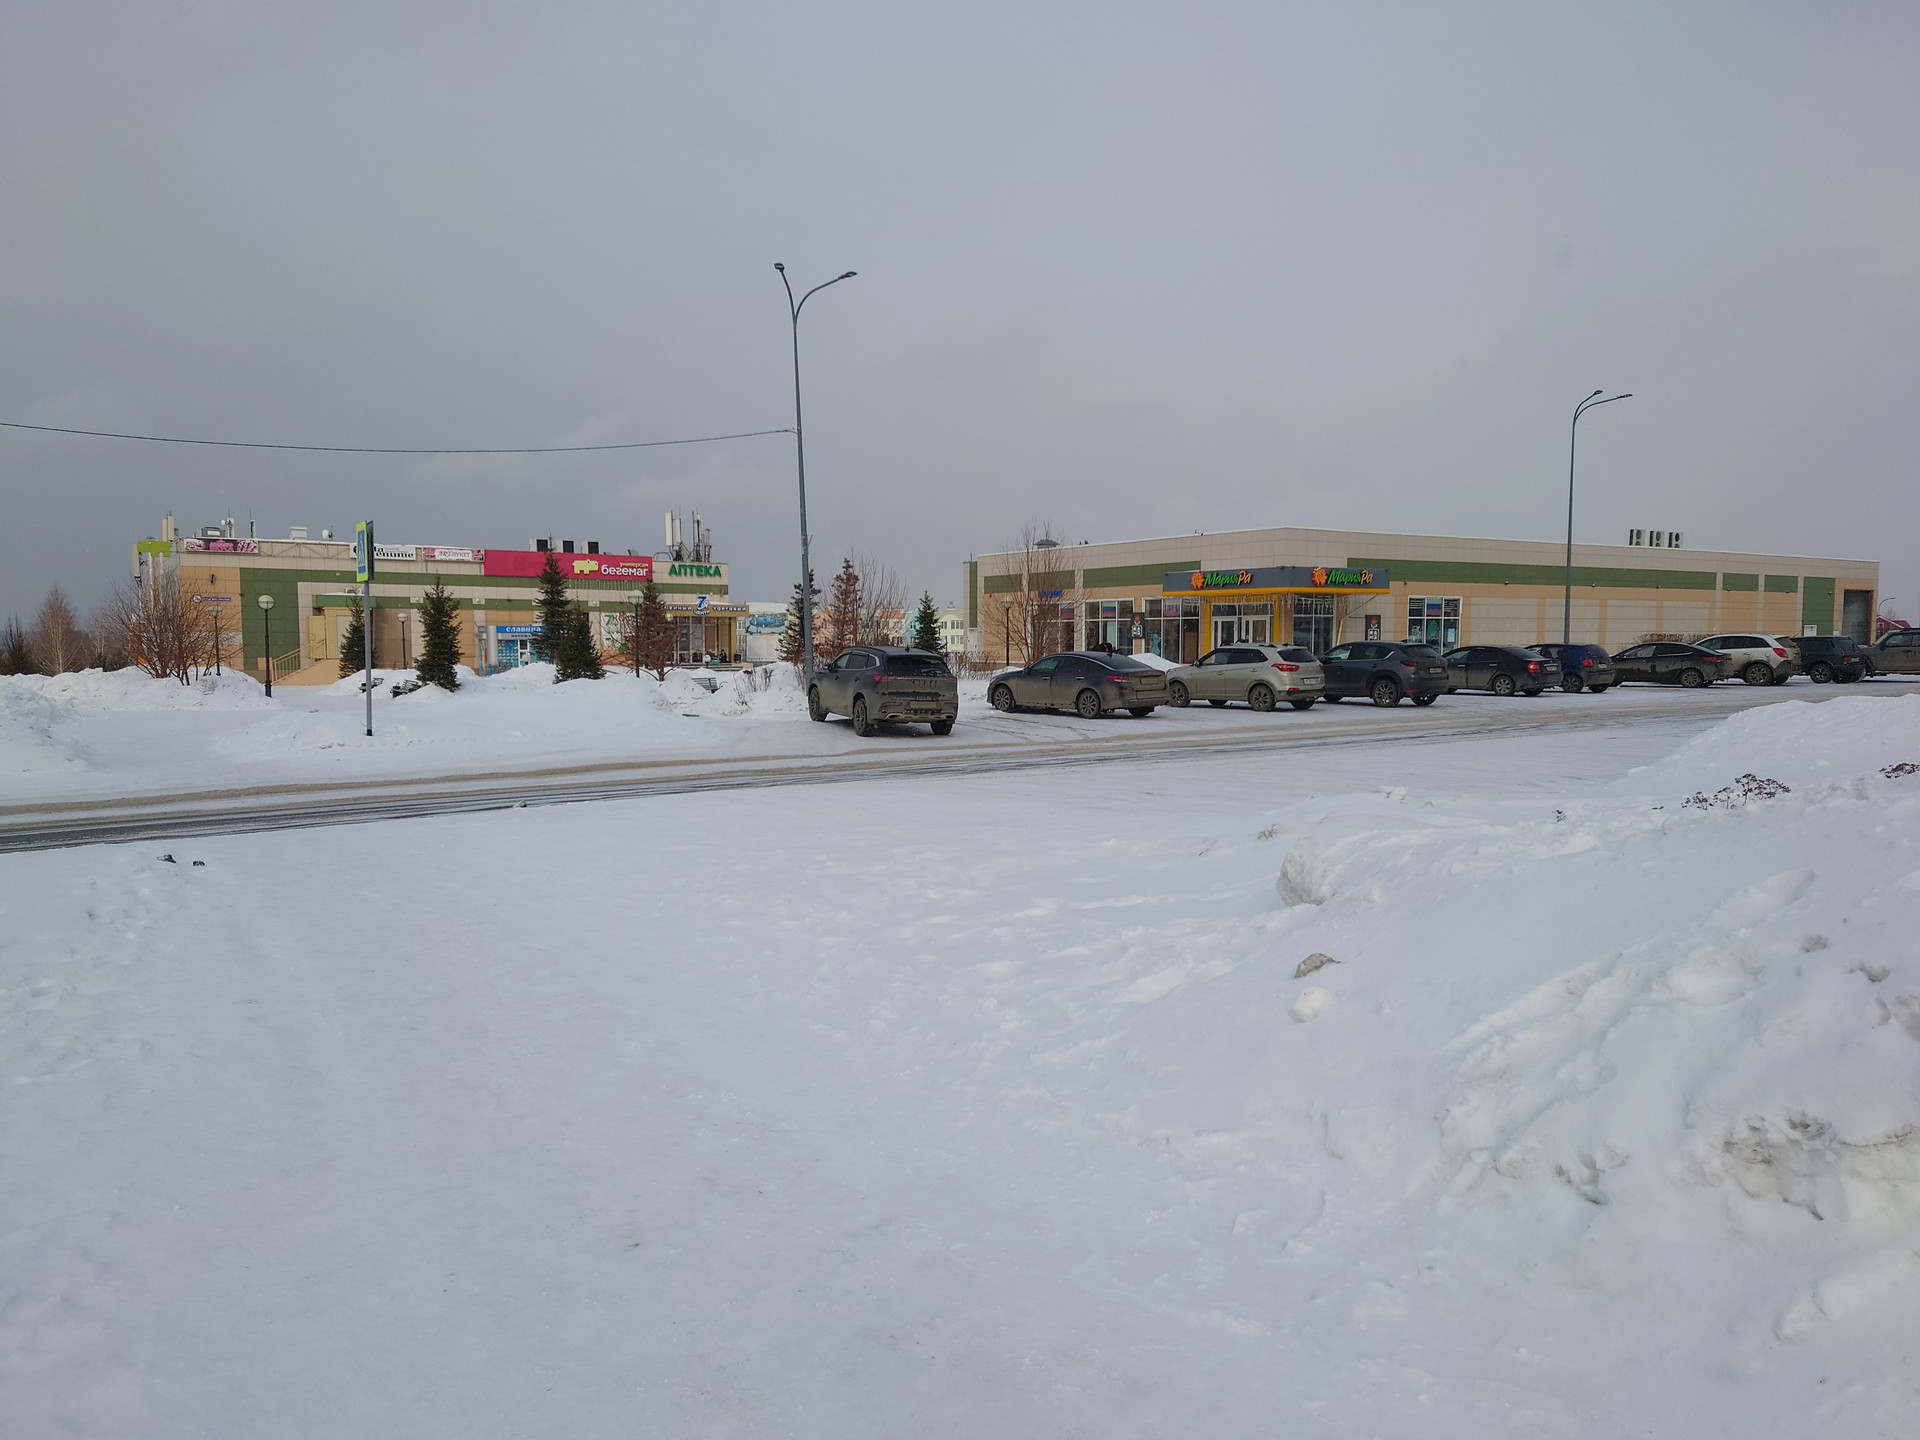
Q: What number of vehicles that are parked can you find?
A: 10